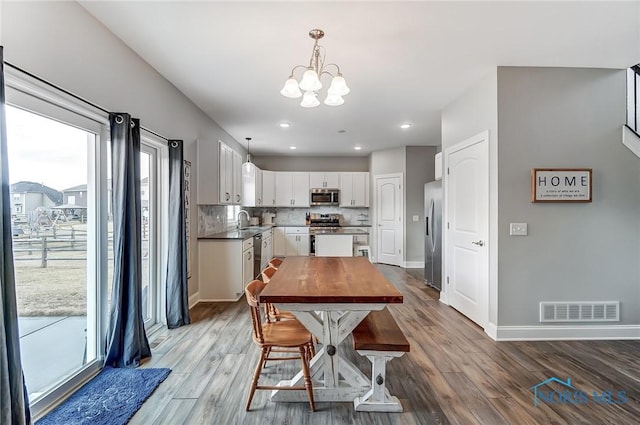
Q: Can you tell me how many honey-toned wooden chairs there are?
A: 3